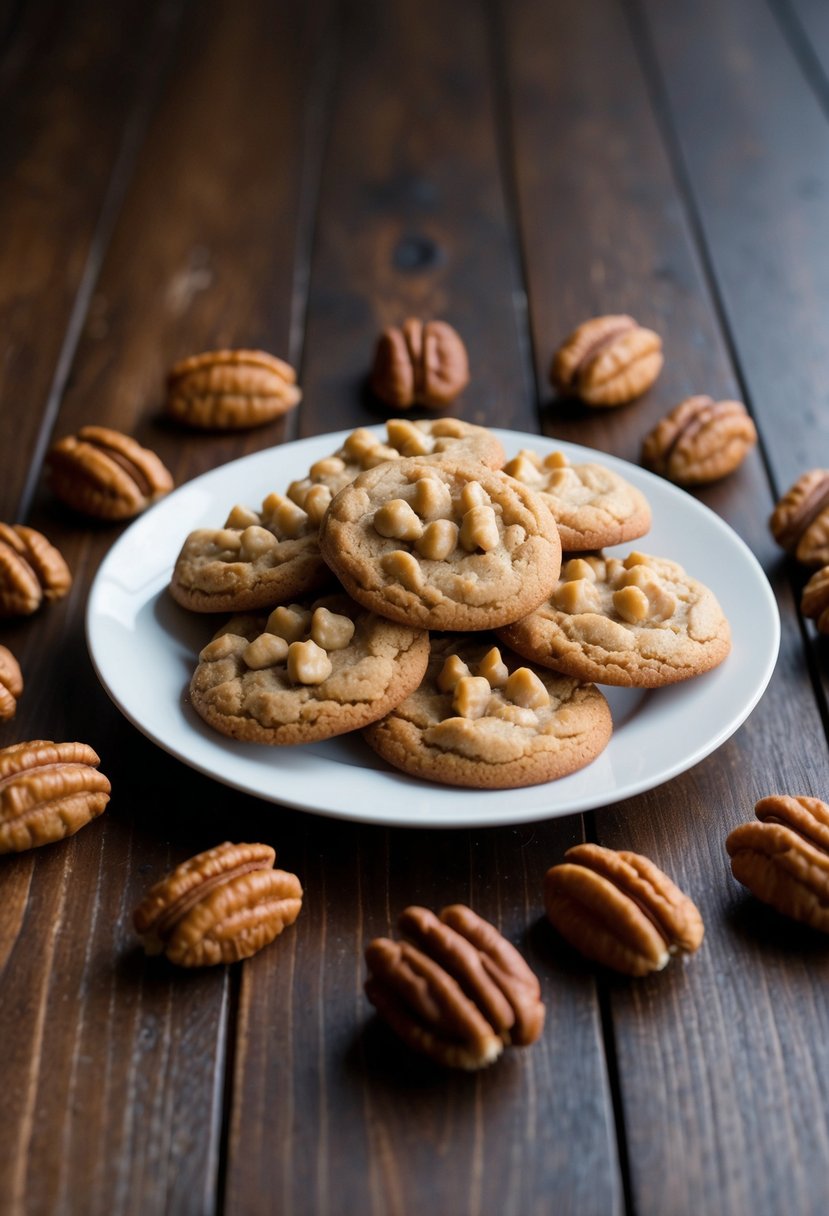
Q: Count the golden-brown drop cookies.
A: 7